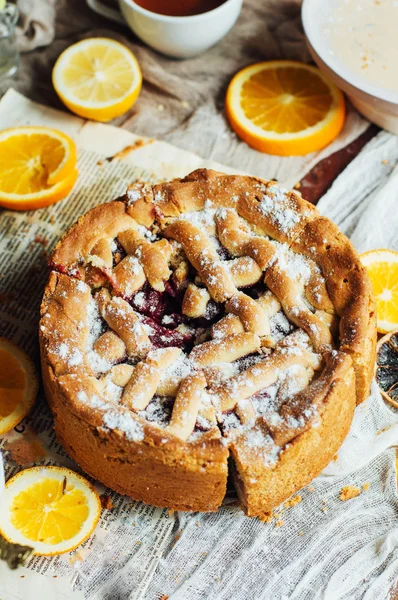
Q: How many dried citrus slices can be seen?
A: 1